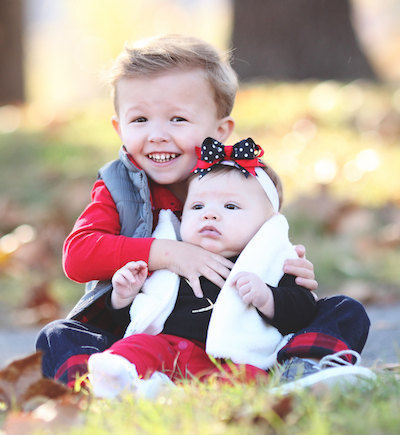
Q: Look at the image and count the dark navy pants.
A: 1